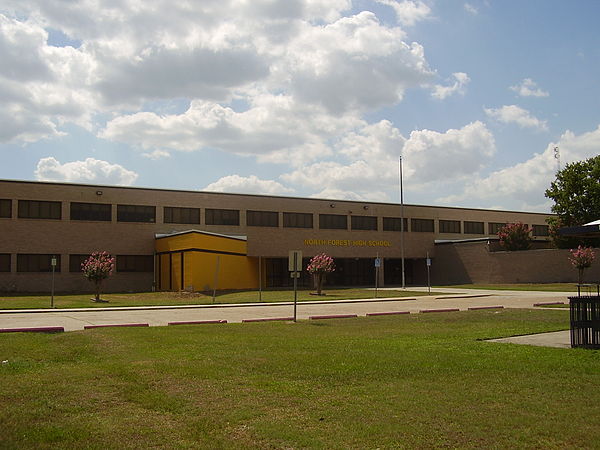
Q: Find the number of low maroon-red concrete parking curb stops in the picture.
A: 9